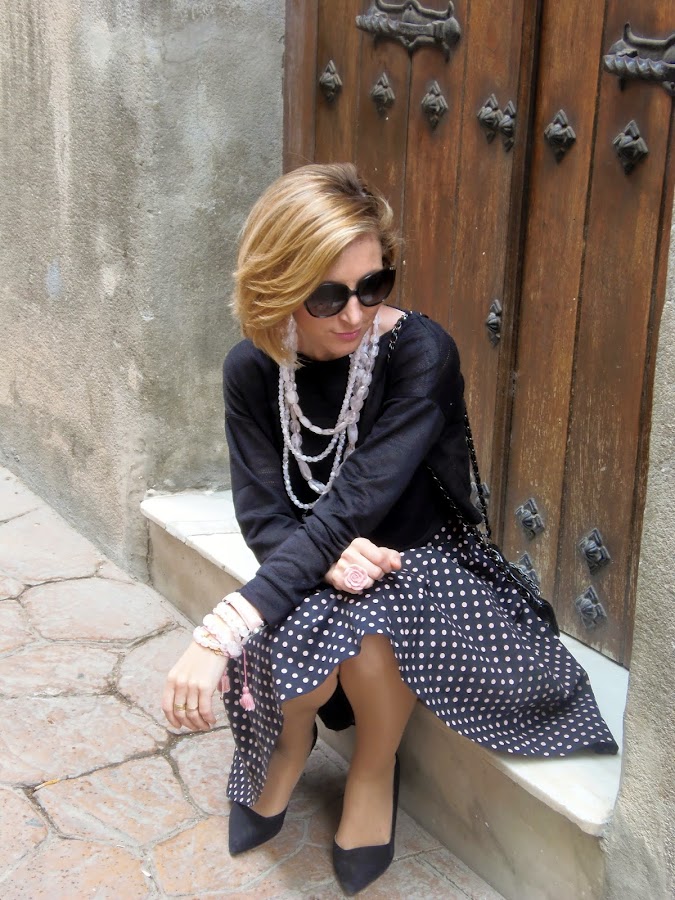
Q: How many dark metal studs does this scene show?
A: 13